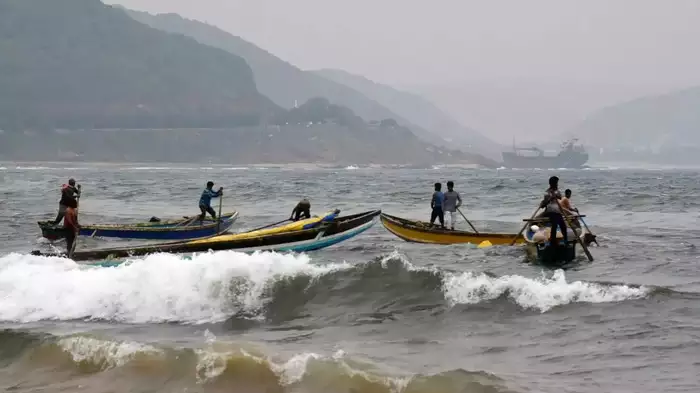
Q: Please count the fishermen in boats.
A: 8